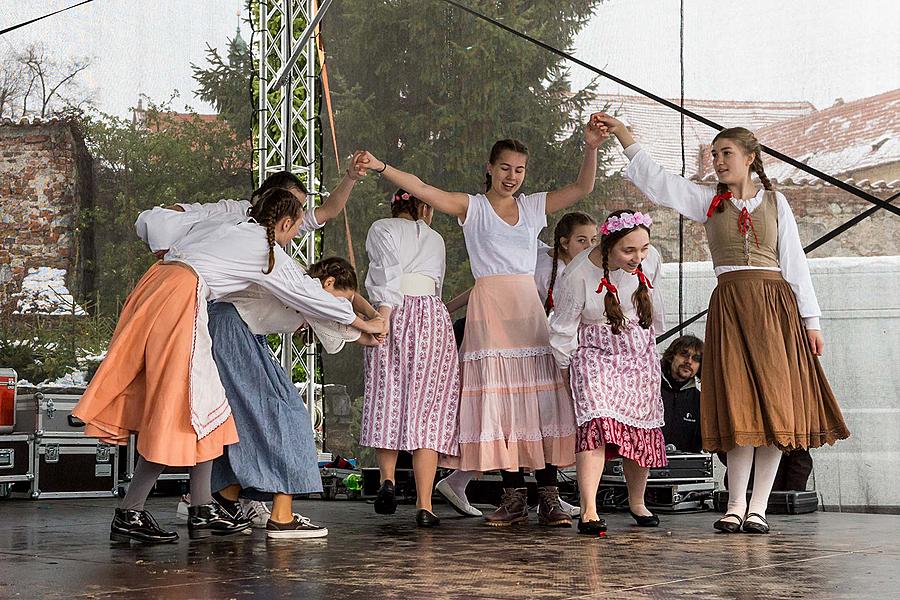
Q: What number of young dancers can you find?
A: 8